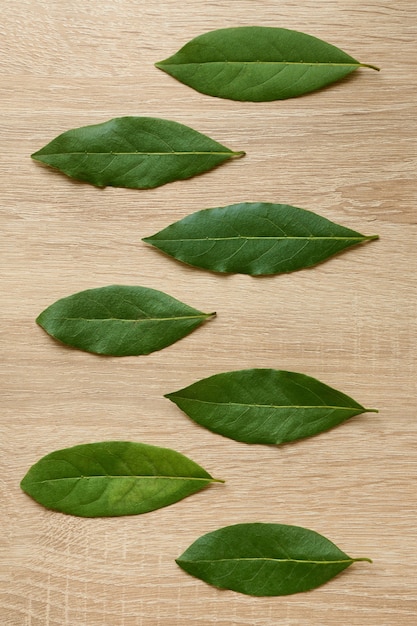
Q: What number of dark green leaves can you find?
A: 7